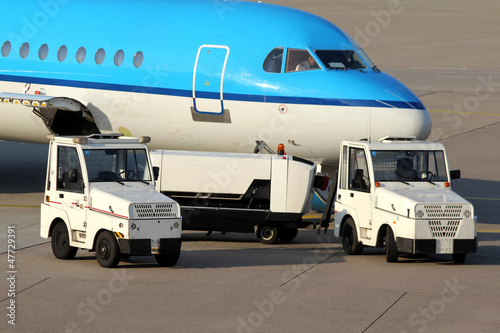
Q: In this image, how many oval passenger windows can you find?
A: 8